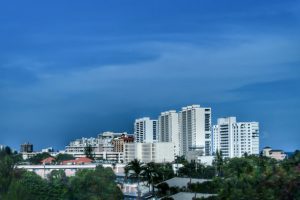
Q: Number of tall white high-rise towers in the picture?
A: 4